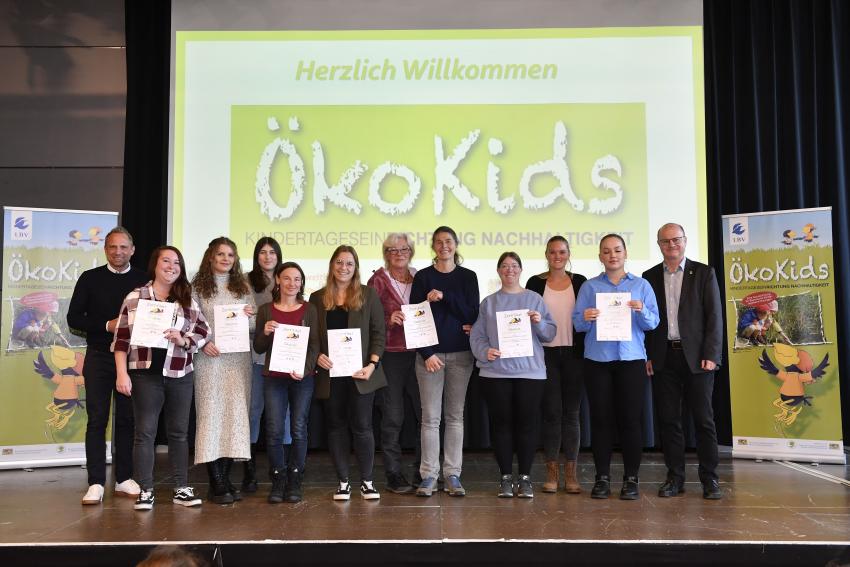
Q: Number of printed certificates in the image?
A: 7